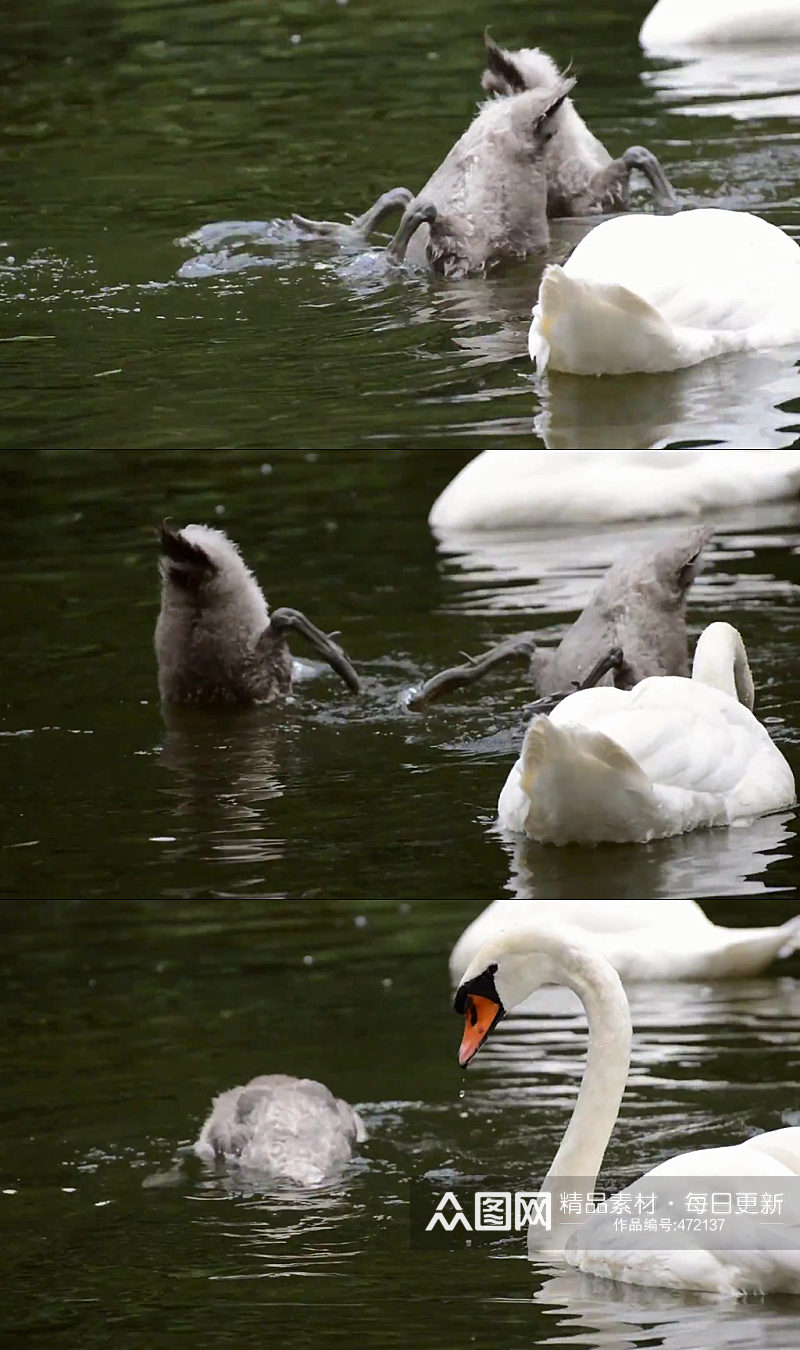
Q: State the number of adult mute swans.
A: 6